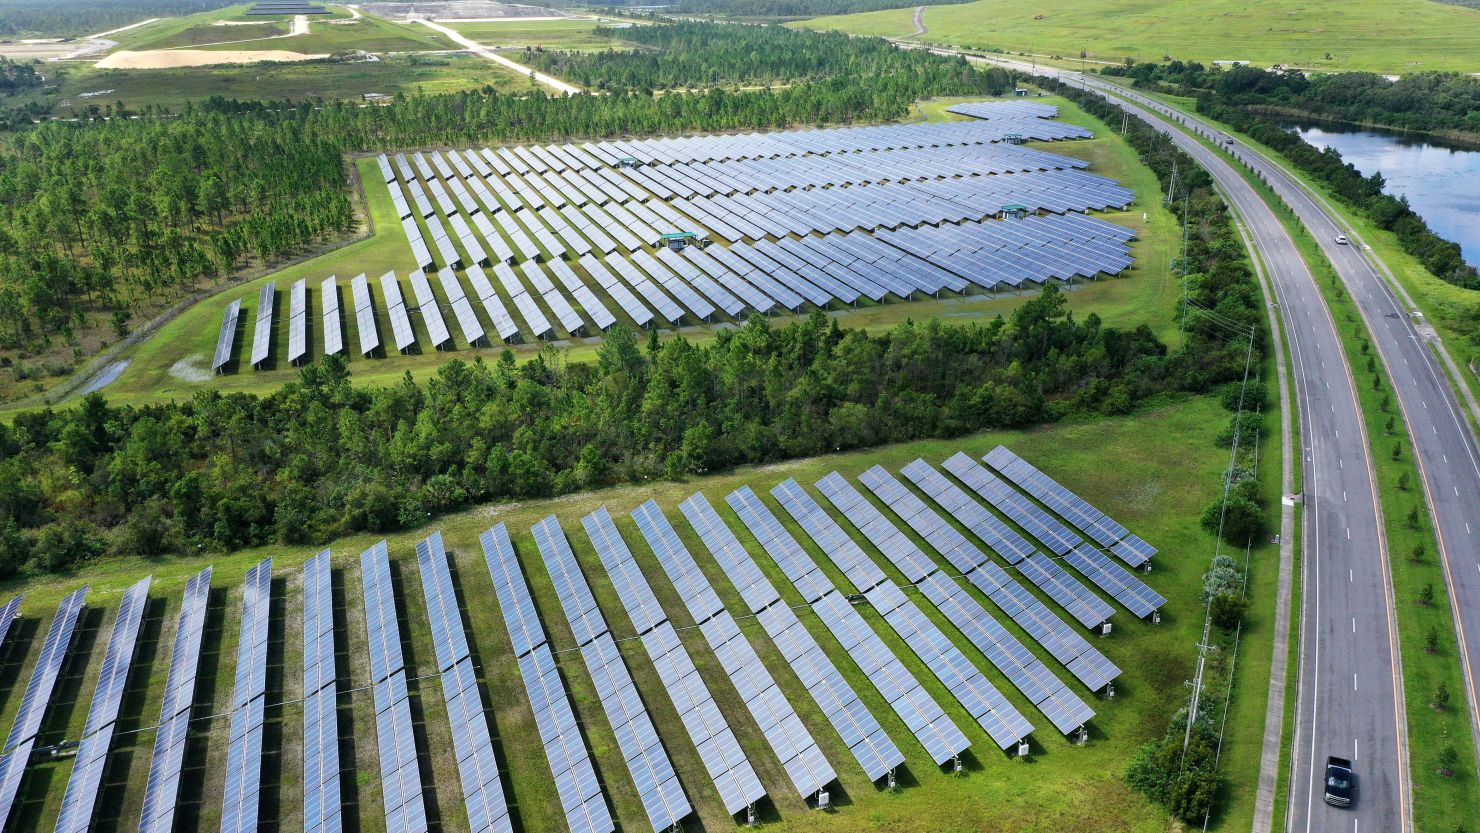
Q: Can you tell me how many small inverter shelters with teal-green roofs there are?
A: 4